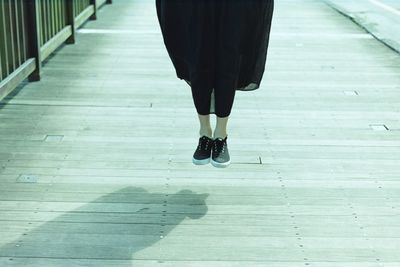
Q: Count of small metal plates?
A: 4